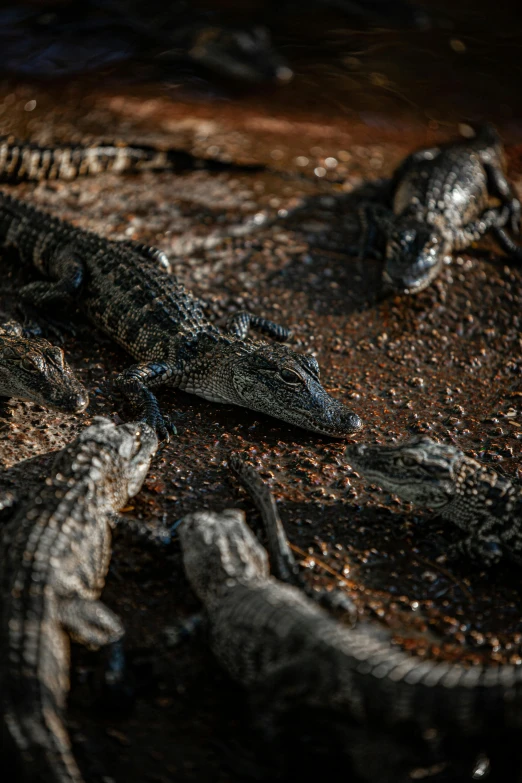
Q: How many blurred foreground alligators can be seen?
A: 2